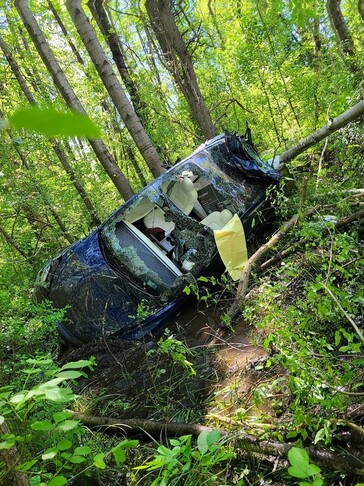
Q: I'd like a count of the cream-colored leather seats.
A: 2